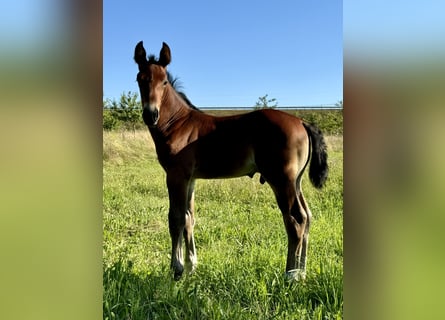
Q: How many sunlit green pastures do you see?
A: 1